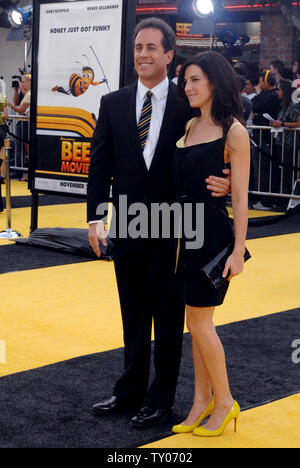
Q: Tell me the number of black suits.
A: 1